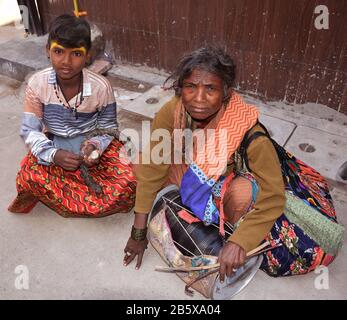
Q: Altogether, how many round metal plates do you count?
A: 1